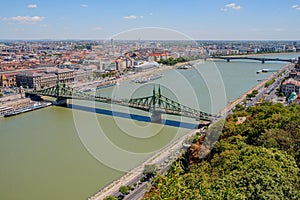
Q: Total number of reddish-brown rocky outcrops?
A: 1